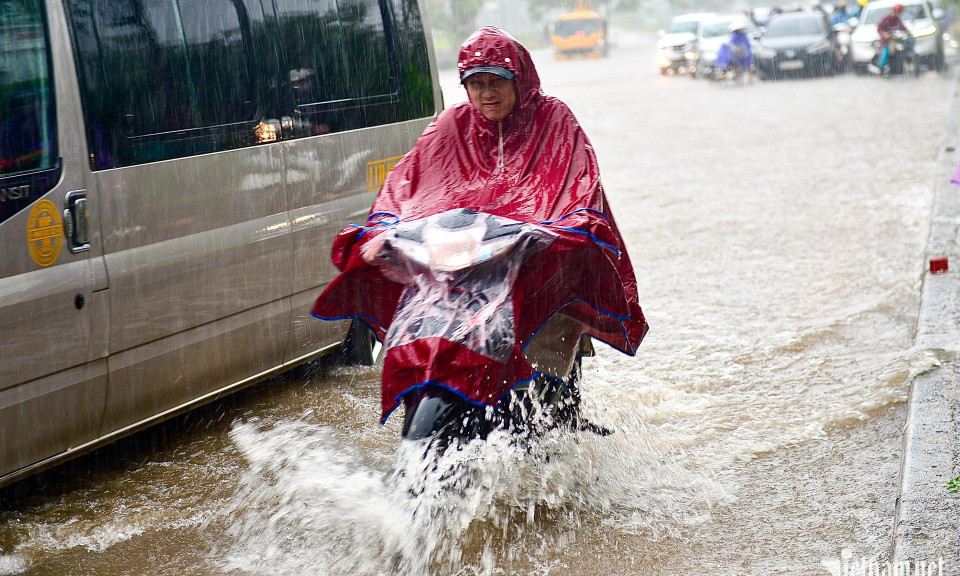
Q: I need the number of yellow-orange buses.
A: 1